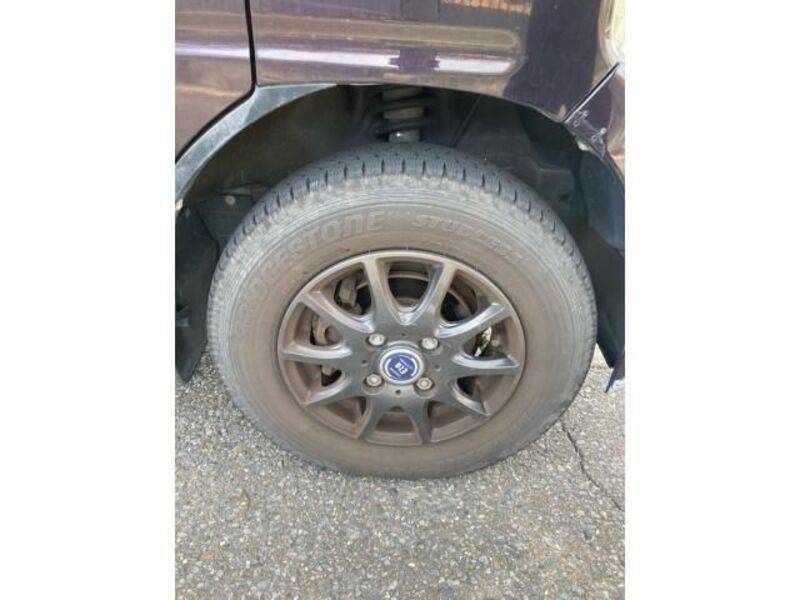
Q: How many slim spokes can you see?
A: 10